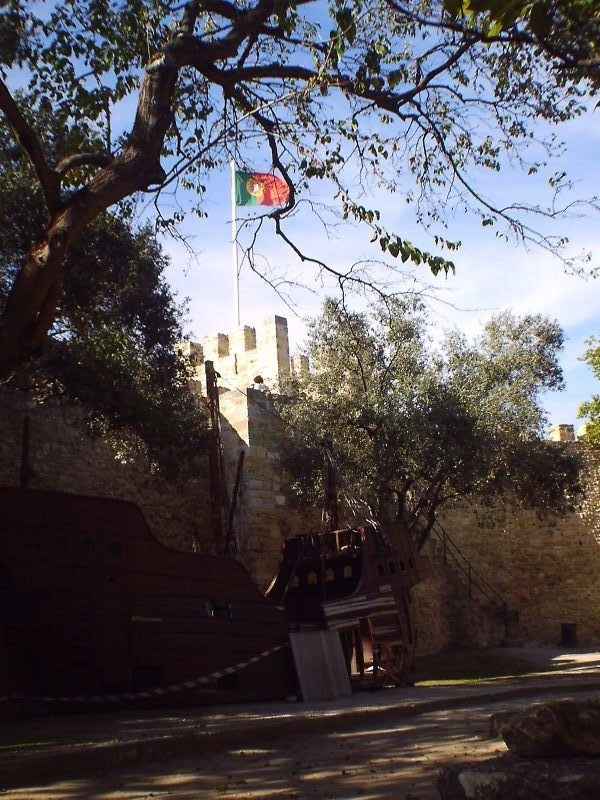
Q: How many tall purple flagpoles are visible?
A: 0